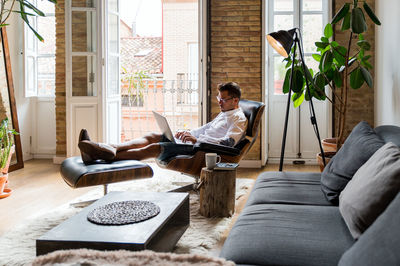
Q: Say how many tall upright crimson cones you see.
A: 0